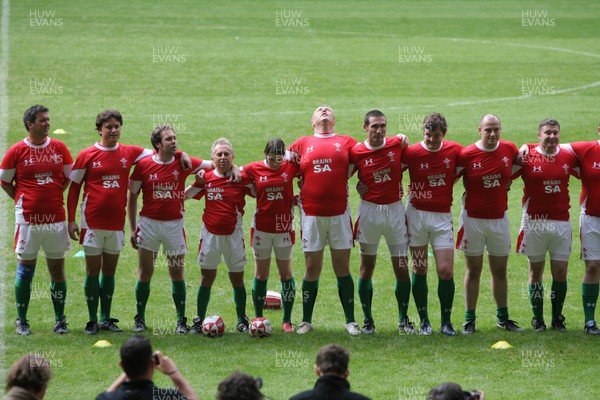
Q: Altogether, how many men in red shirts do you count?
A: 11